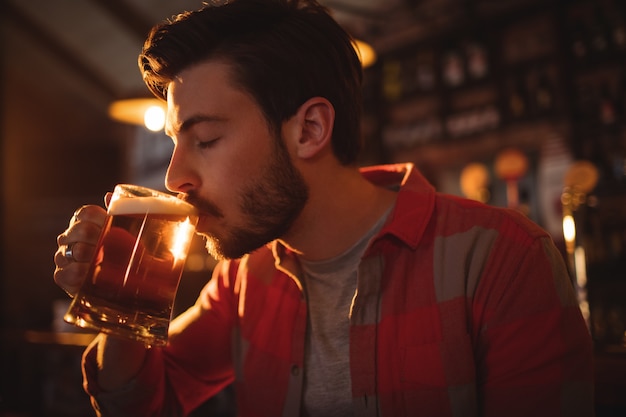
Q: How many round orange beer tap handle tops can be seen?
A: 3